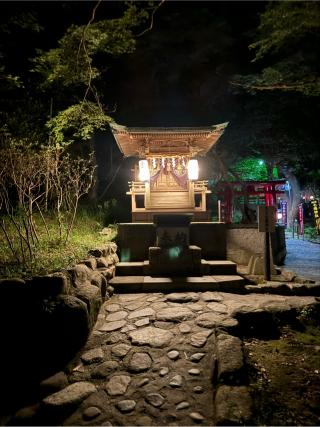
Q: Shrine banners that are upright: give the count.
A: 3